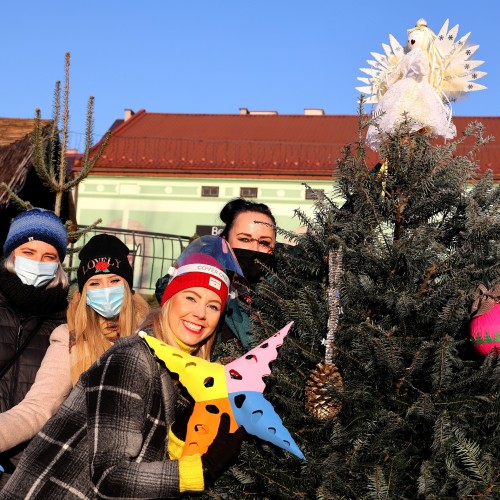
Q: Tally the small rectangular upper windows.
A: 3